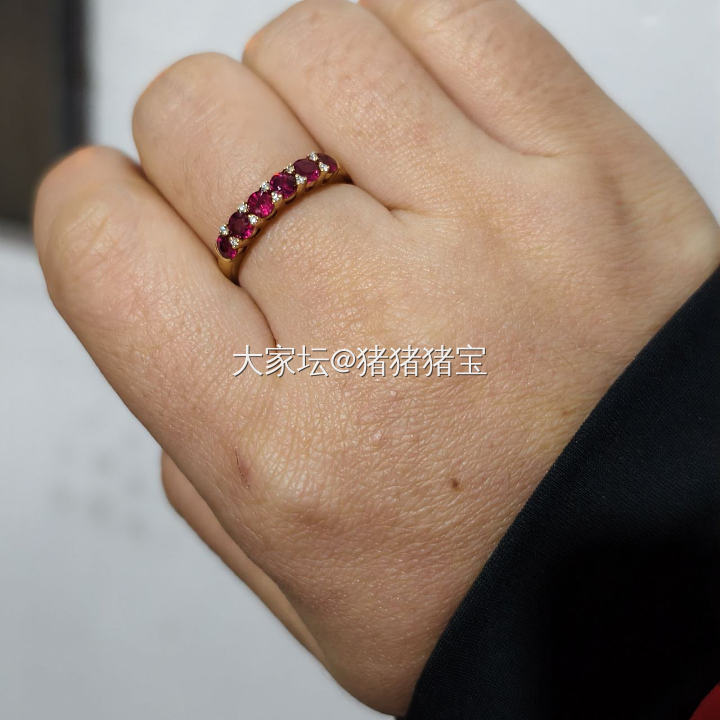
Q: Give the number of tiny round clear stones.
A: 10